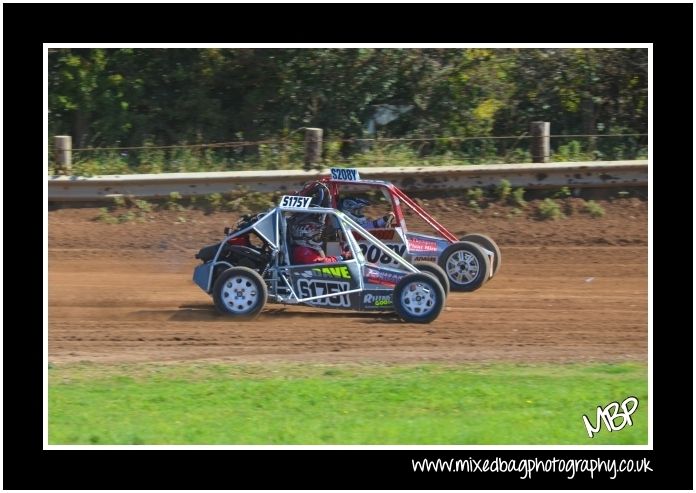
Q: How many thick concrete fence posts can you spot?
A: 3